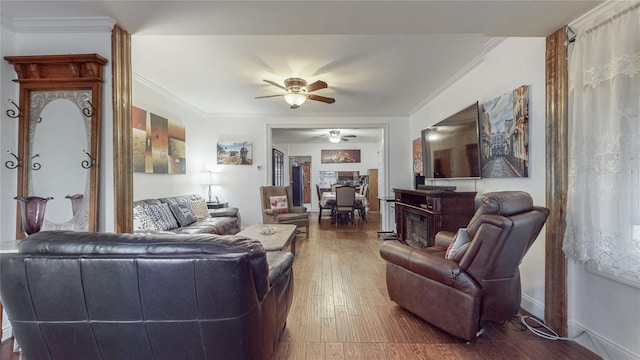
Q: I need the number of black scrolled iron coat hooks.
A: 4